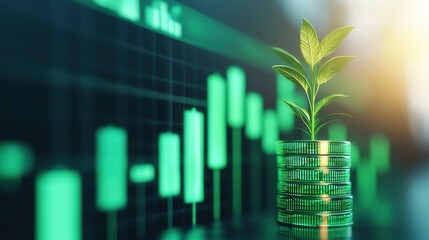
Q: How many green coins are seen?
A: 6